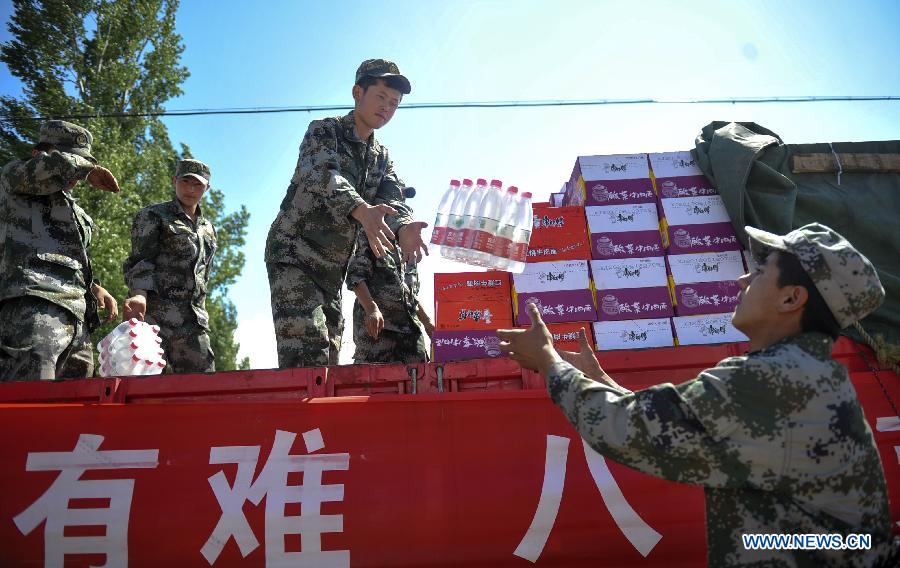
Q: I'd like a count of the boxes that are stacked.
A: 13